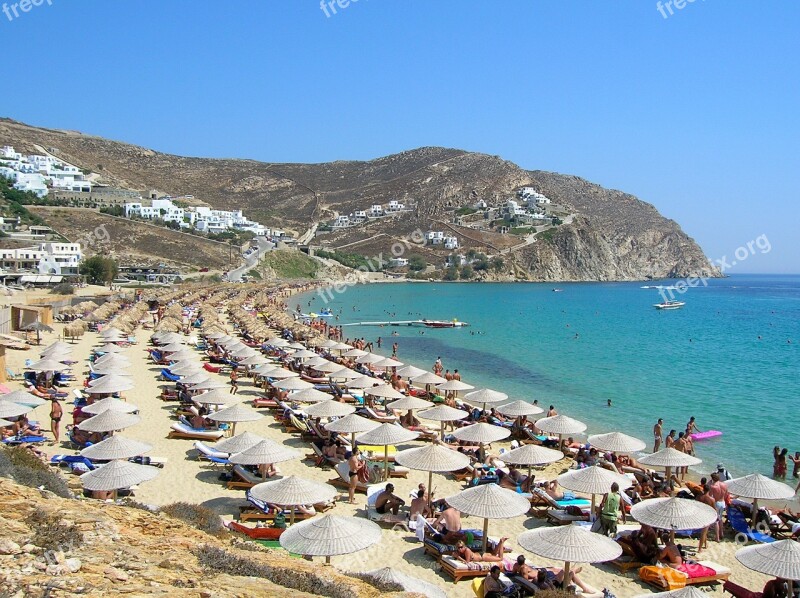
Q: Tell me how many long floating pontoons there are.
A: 1